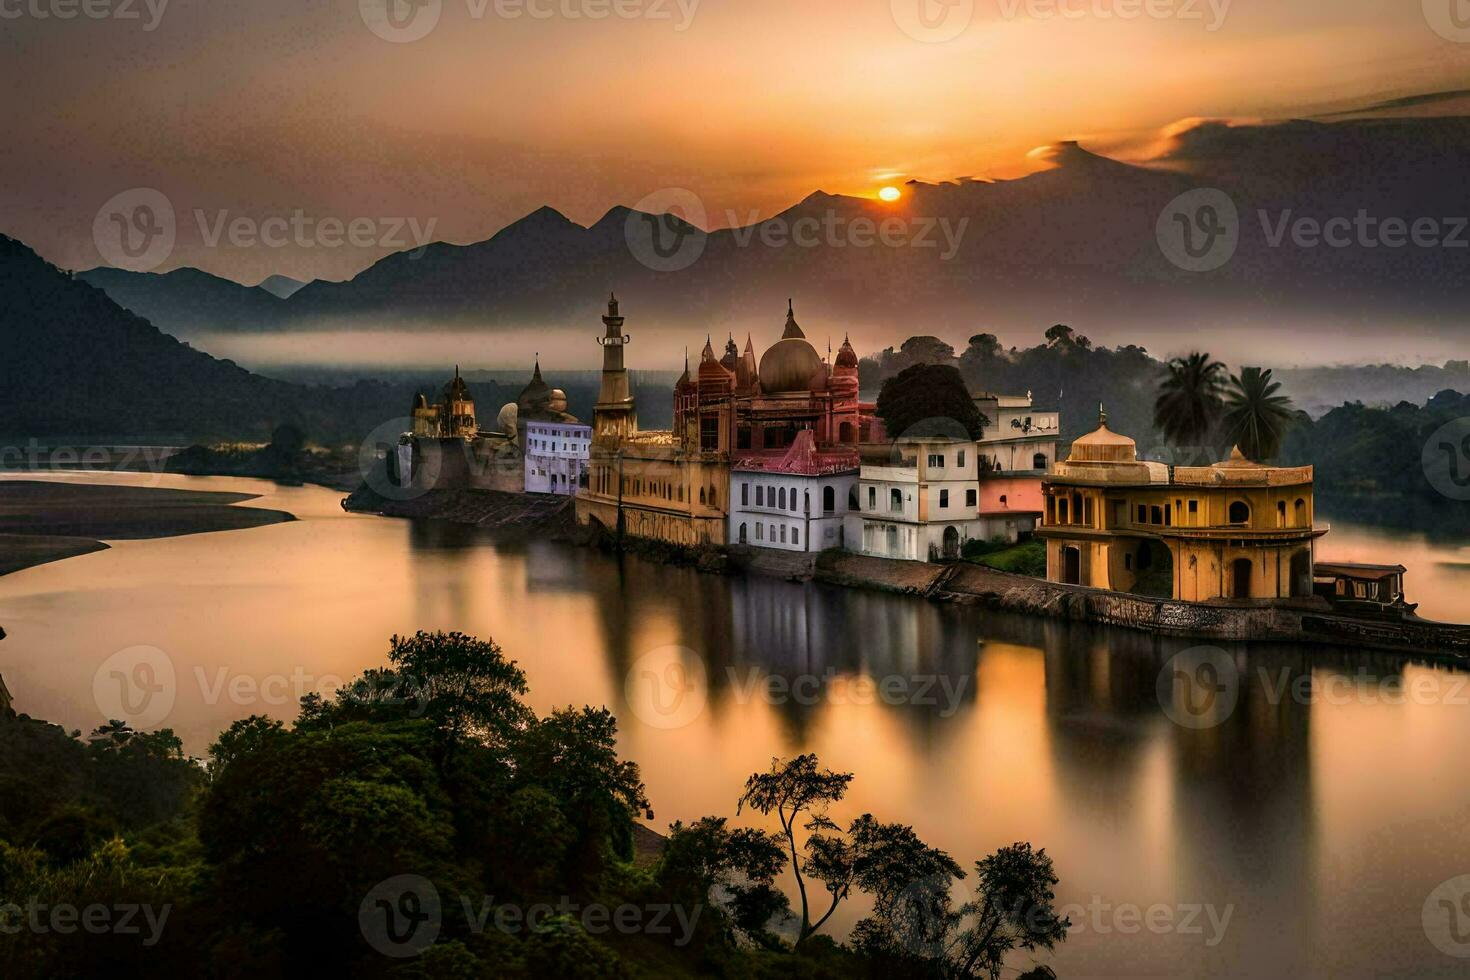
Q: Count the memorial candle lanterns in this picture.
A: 0